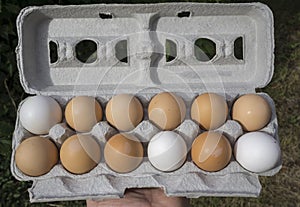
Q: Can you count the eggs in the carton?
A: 12